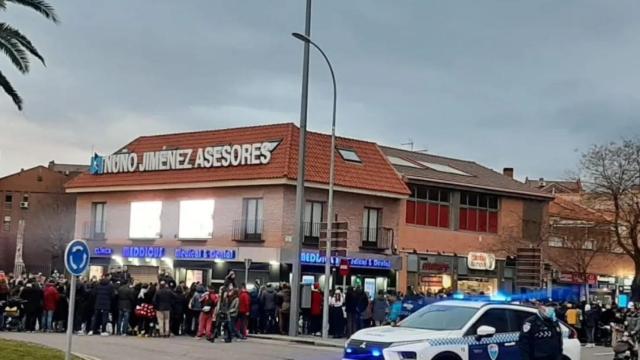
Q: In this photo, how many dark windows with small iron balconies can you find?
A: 4